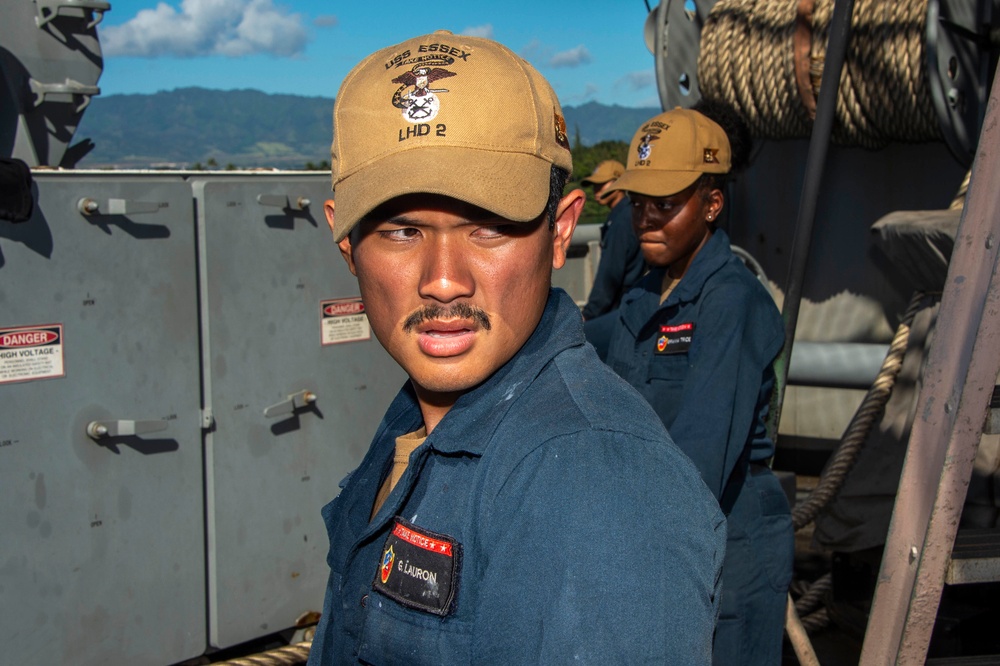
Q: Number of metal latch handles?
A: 4